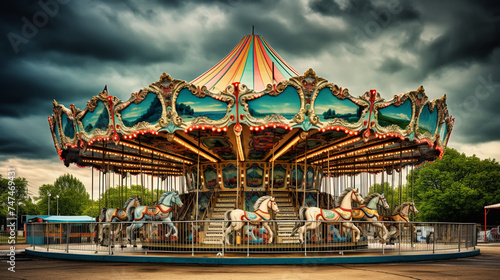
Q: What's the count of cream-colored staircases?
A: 2